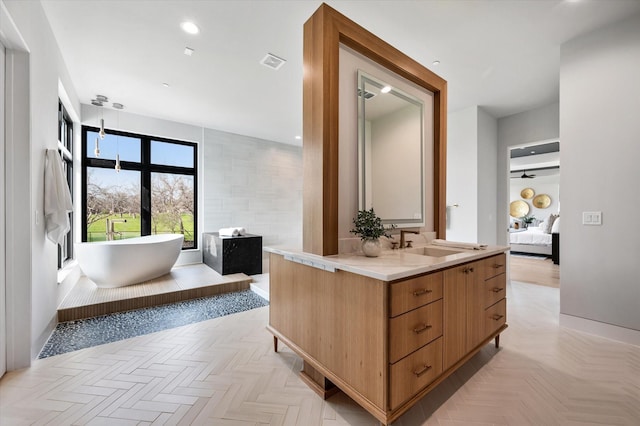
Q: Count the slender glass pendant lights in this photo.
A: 3